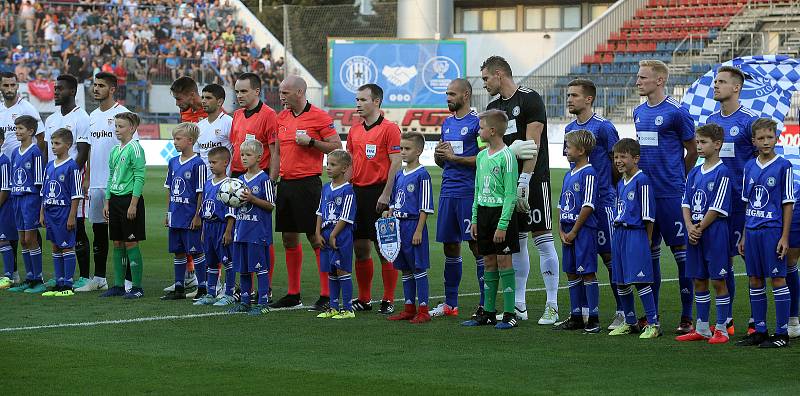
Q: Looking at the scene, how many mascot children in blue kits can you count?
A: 12